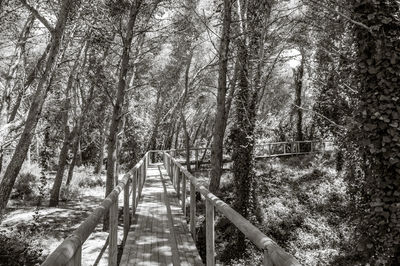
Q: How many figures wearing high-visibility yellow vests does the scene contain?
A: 0